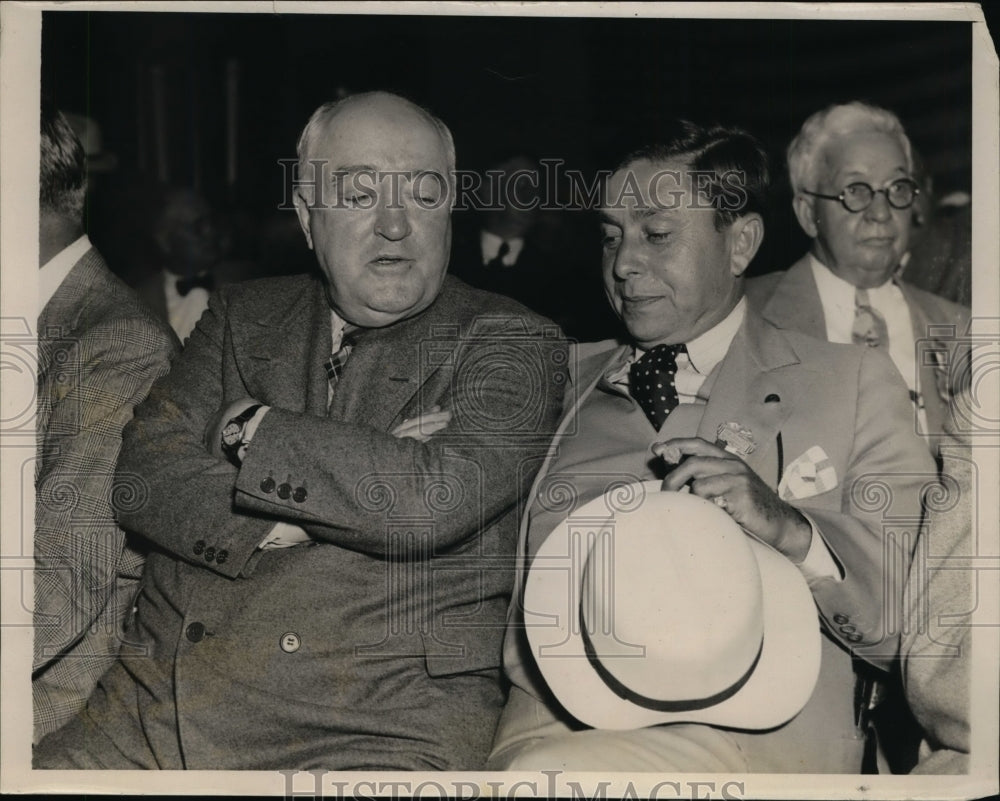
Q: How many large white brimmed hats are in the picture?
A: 1